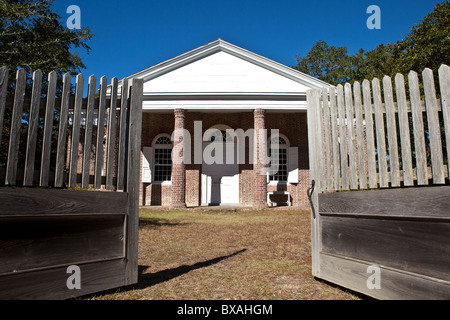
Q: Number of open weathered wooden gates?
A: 2